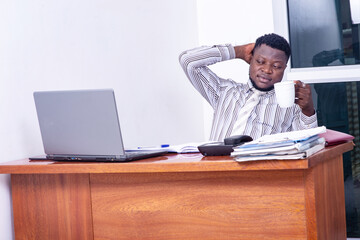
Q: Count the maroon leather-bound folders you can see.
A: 1